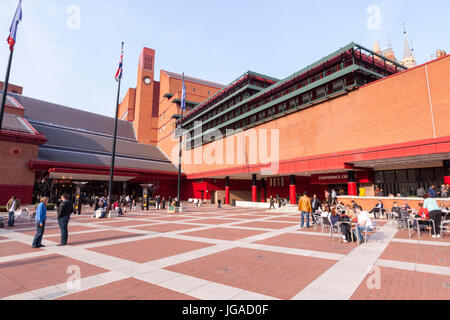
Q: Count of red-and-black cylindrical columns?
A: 6